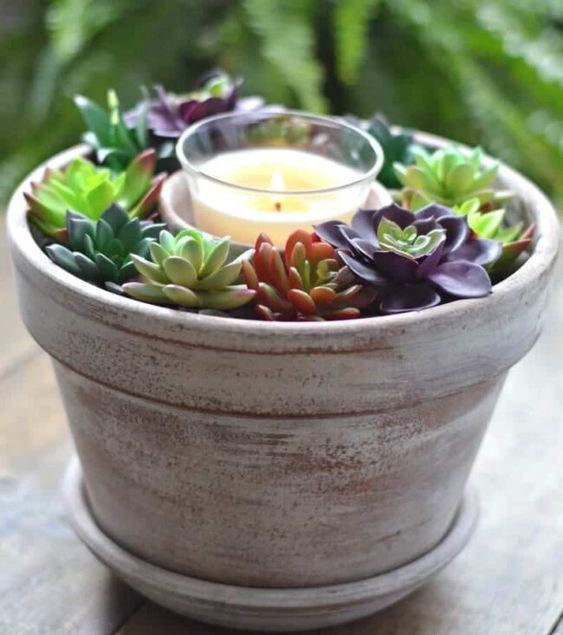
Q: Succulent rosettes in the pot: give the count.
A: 10